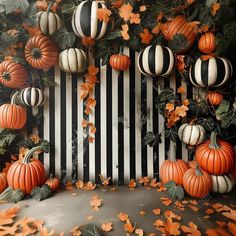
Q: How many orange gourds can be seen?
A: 14